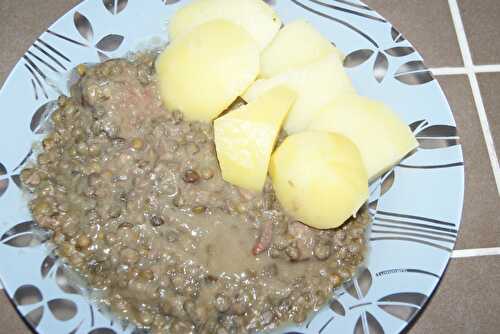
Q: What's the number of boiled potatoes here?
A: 7